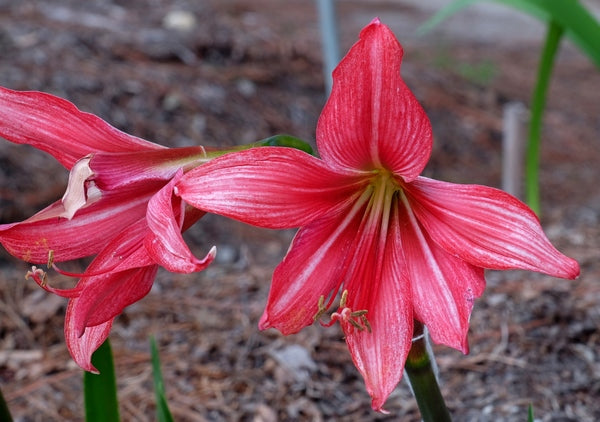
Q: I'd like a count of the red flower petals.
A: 12